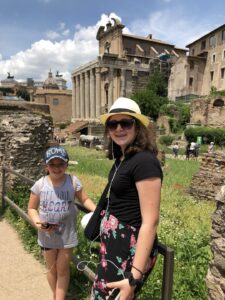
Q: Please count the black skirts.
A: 1